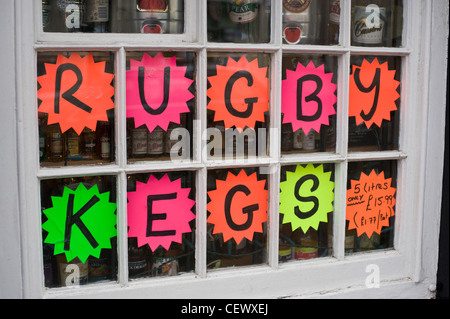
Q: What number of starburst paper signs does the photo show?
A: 10